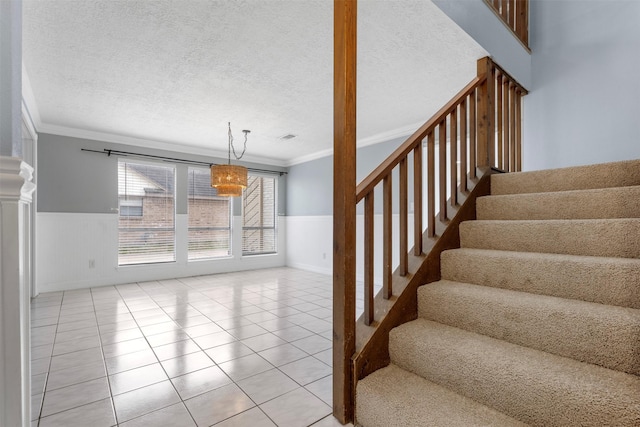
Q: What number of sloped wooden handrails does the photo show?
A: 1